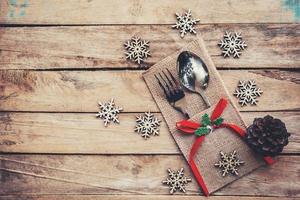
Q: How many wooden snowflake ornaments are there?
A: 8